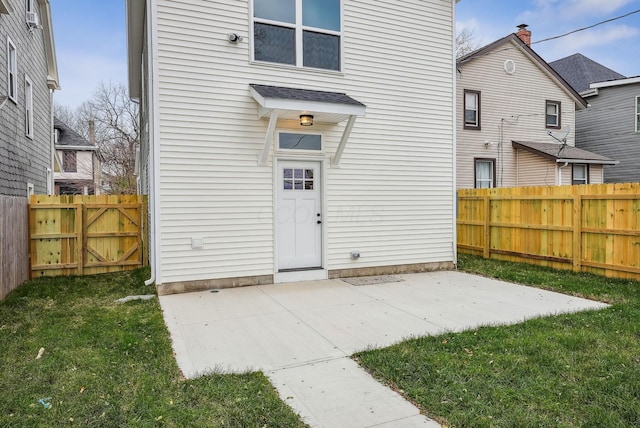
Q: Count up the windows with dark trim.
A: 4